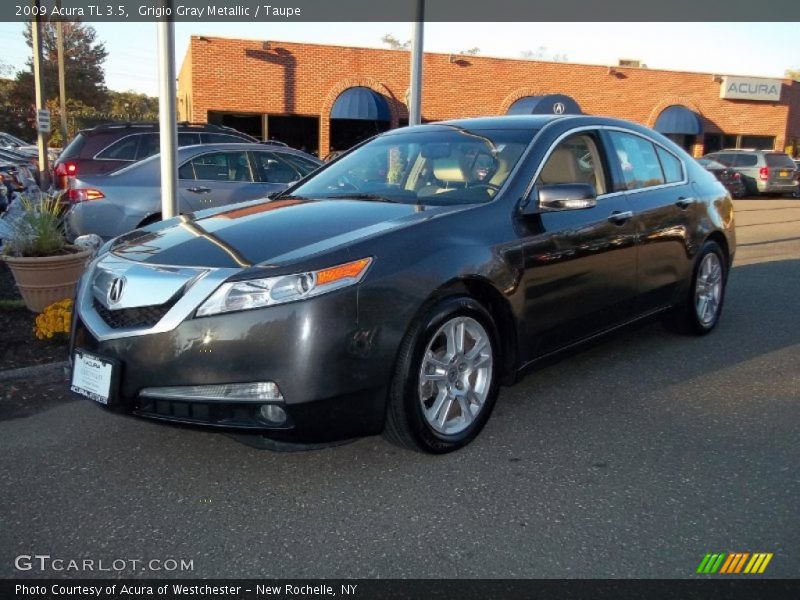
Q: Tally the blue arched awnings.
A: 3